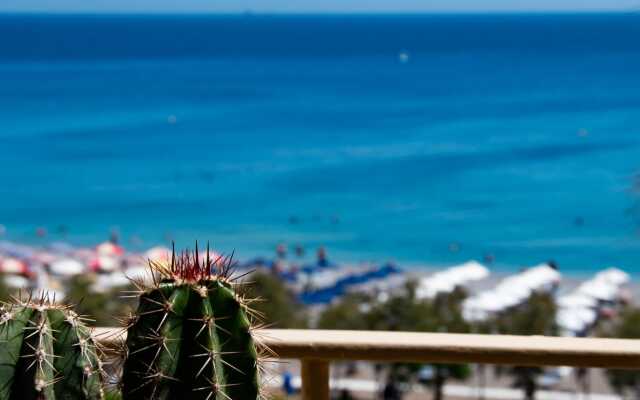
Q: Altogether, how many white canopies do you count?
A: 3